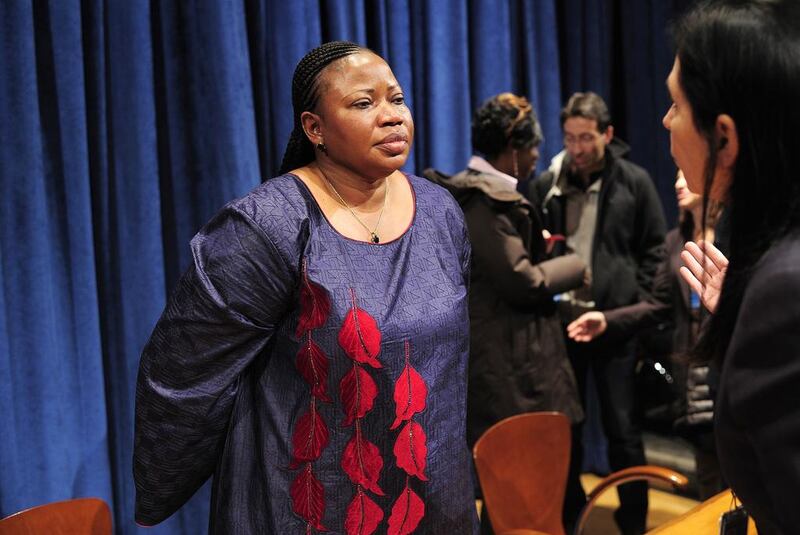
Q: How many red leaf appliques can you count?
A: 11